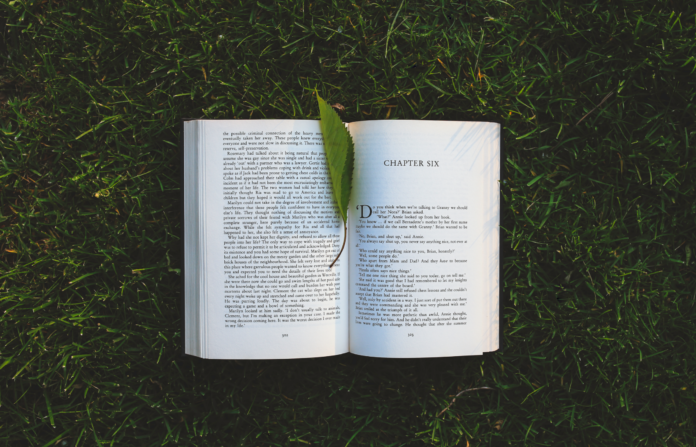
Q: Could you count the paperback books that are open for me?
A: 1